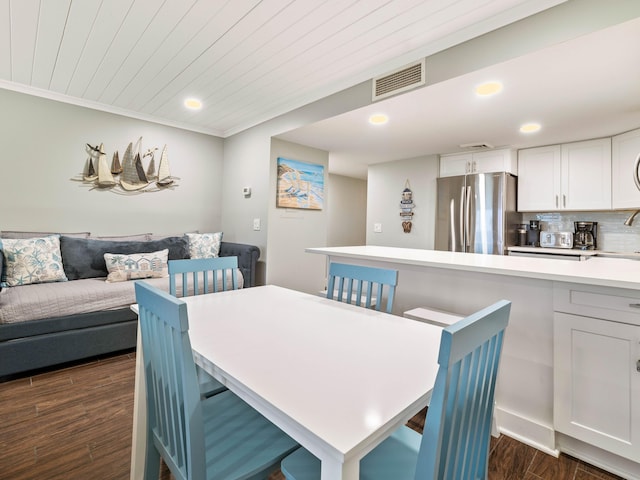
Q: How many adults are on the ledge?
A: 0